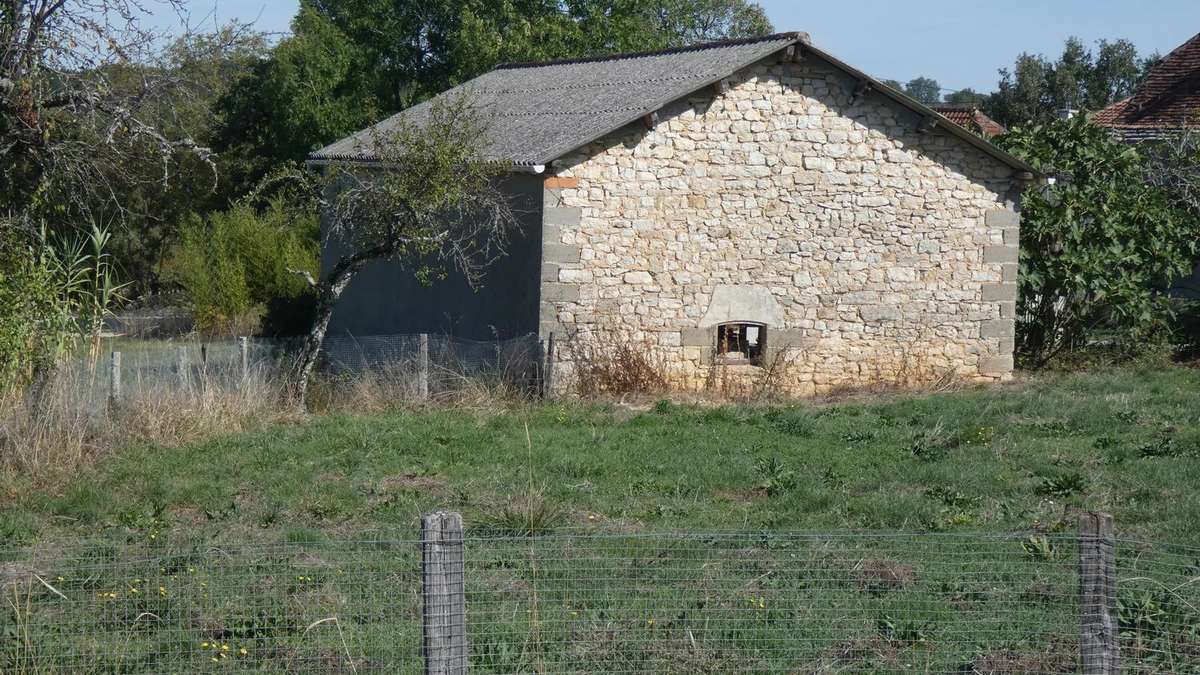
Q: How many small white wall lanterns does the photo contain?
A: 0